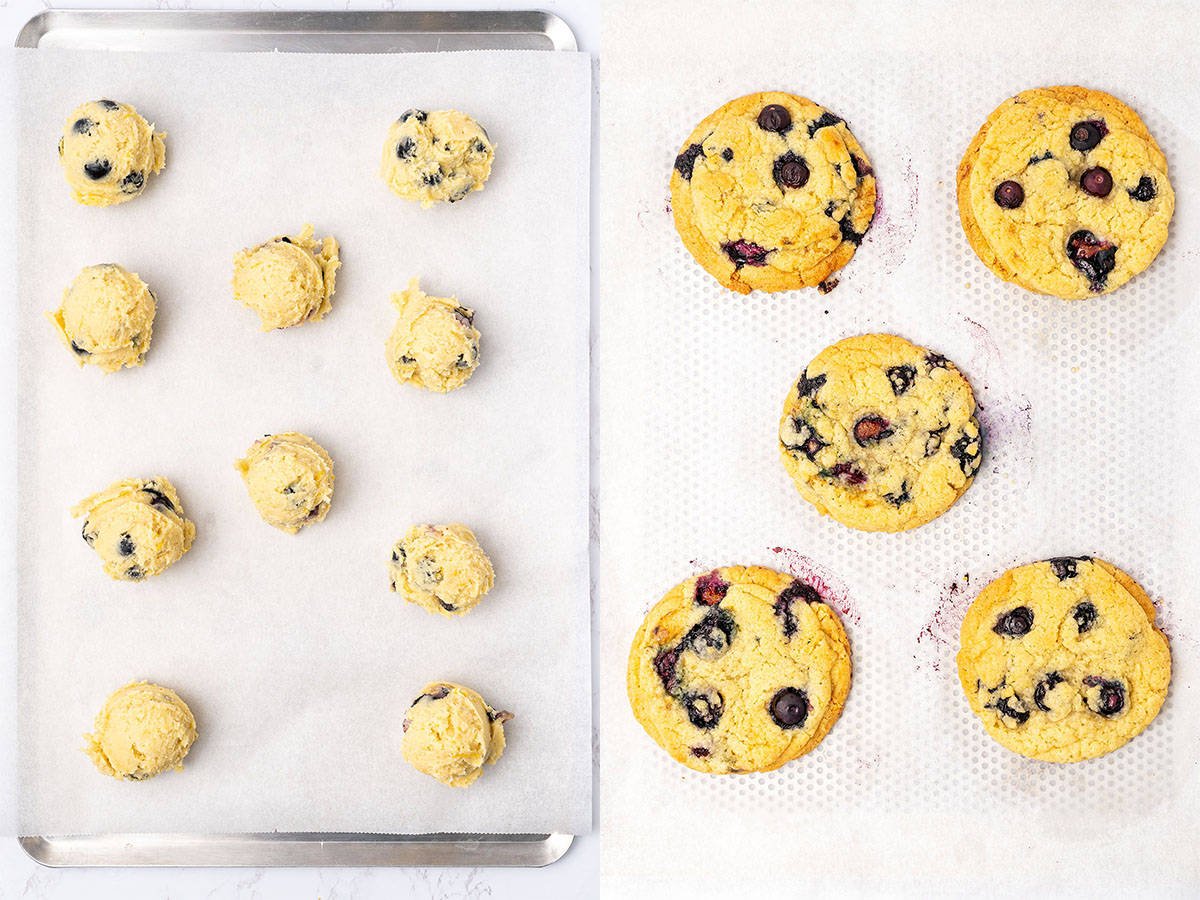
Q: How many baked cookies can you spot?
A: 5